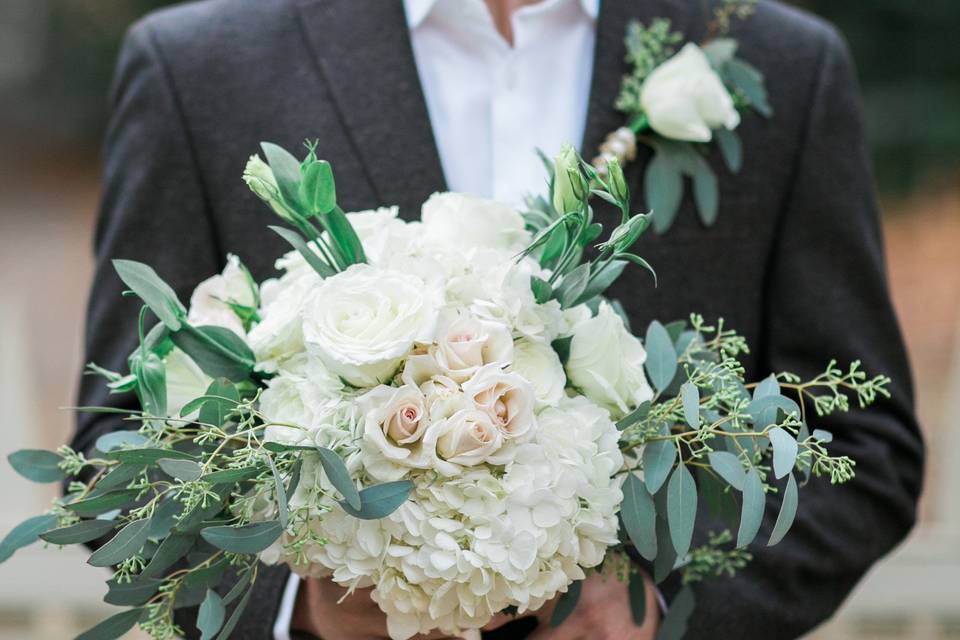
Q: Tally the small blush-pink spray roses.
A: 4